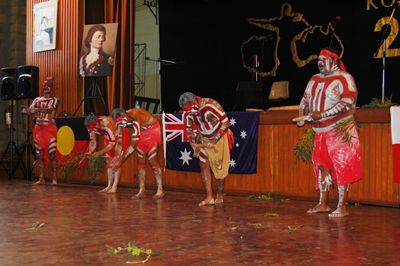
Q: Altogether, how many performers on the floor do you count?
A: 5